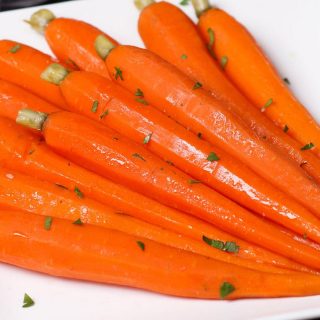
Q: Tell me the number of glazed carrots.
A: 11